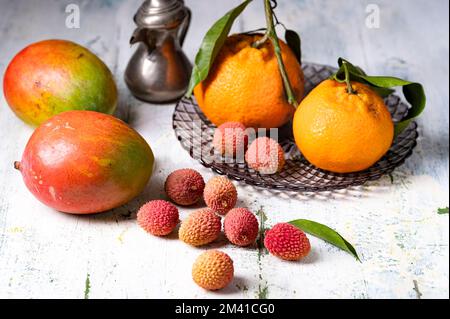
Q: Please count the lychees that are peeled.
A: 0